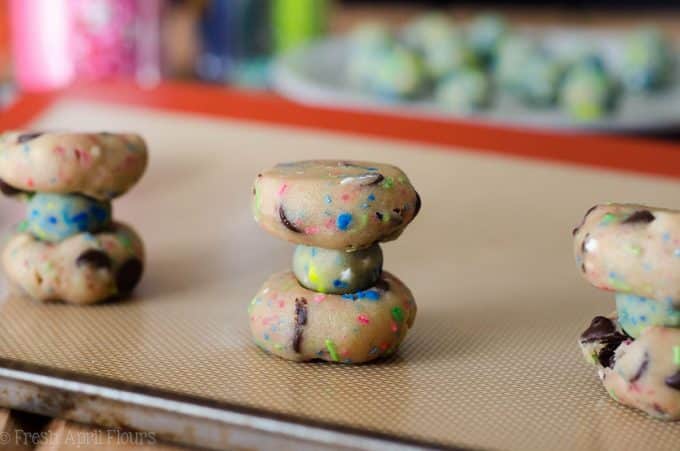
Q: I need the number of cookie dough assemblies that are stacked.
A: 3